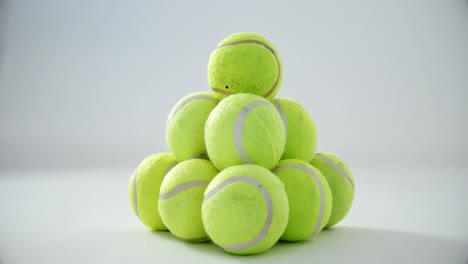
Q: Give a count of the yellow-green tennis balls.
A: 9